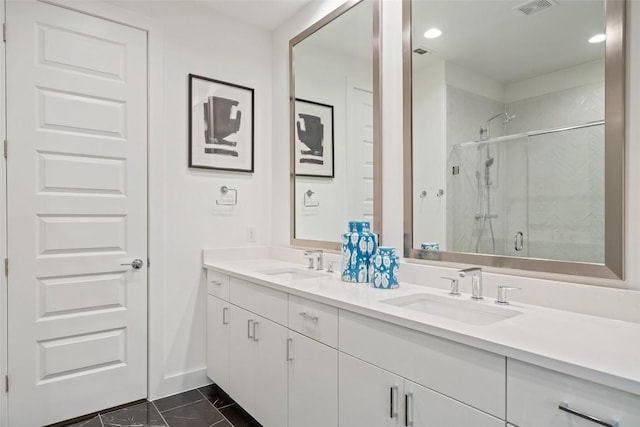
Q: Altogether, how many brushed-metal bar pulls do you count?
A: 9